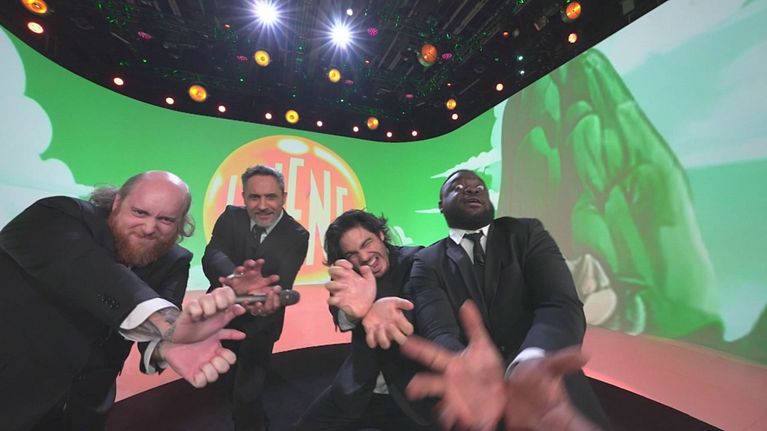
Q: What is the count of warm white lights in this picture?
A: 12